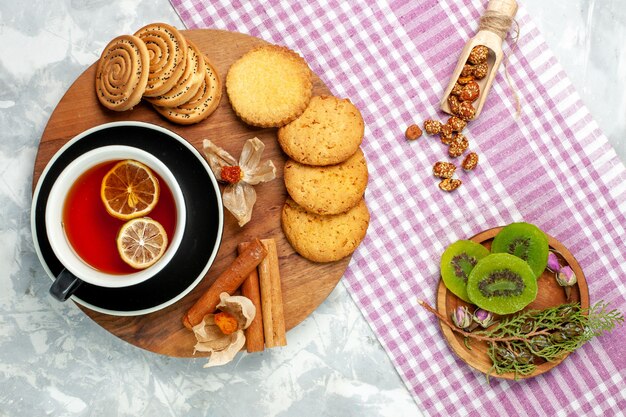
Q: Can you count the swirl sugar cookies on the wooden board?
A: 4